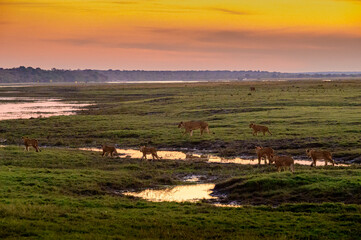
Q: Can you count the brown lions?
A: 8